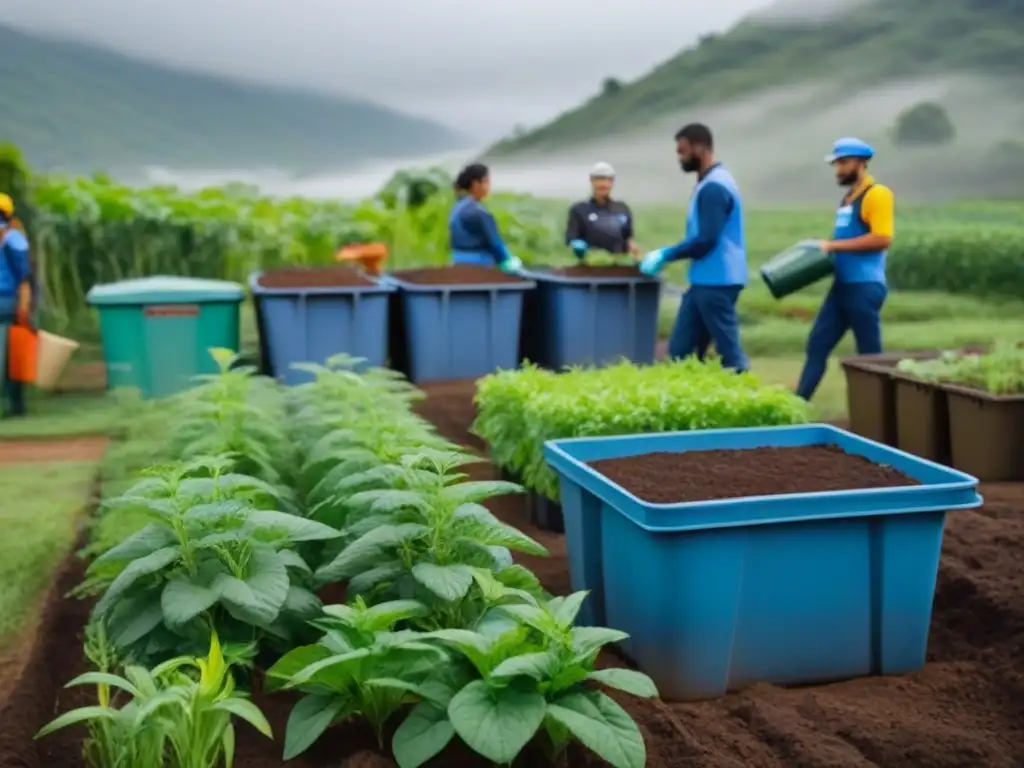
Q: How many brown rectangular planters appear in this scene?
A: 3